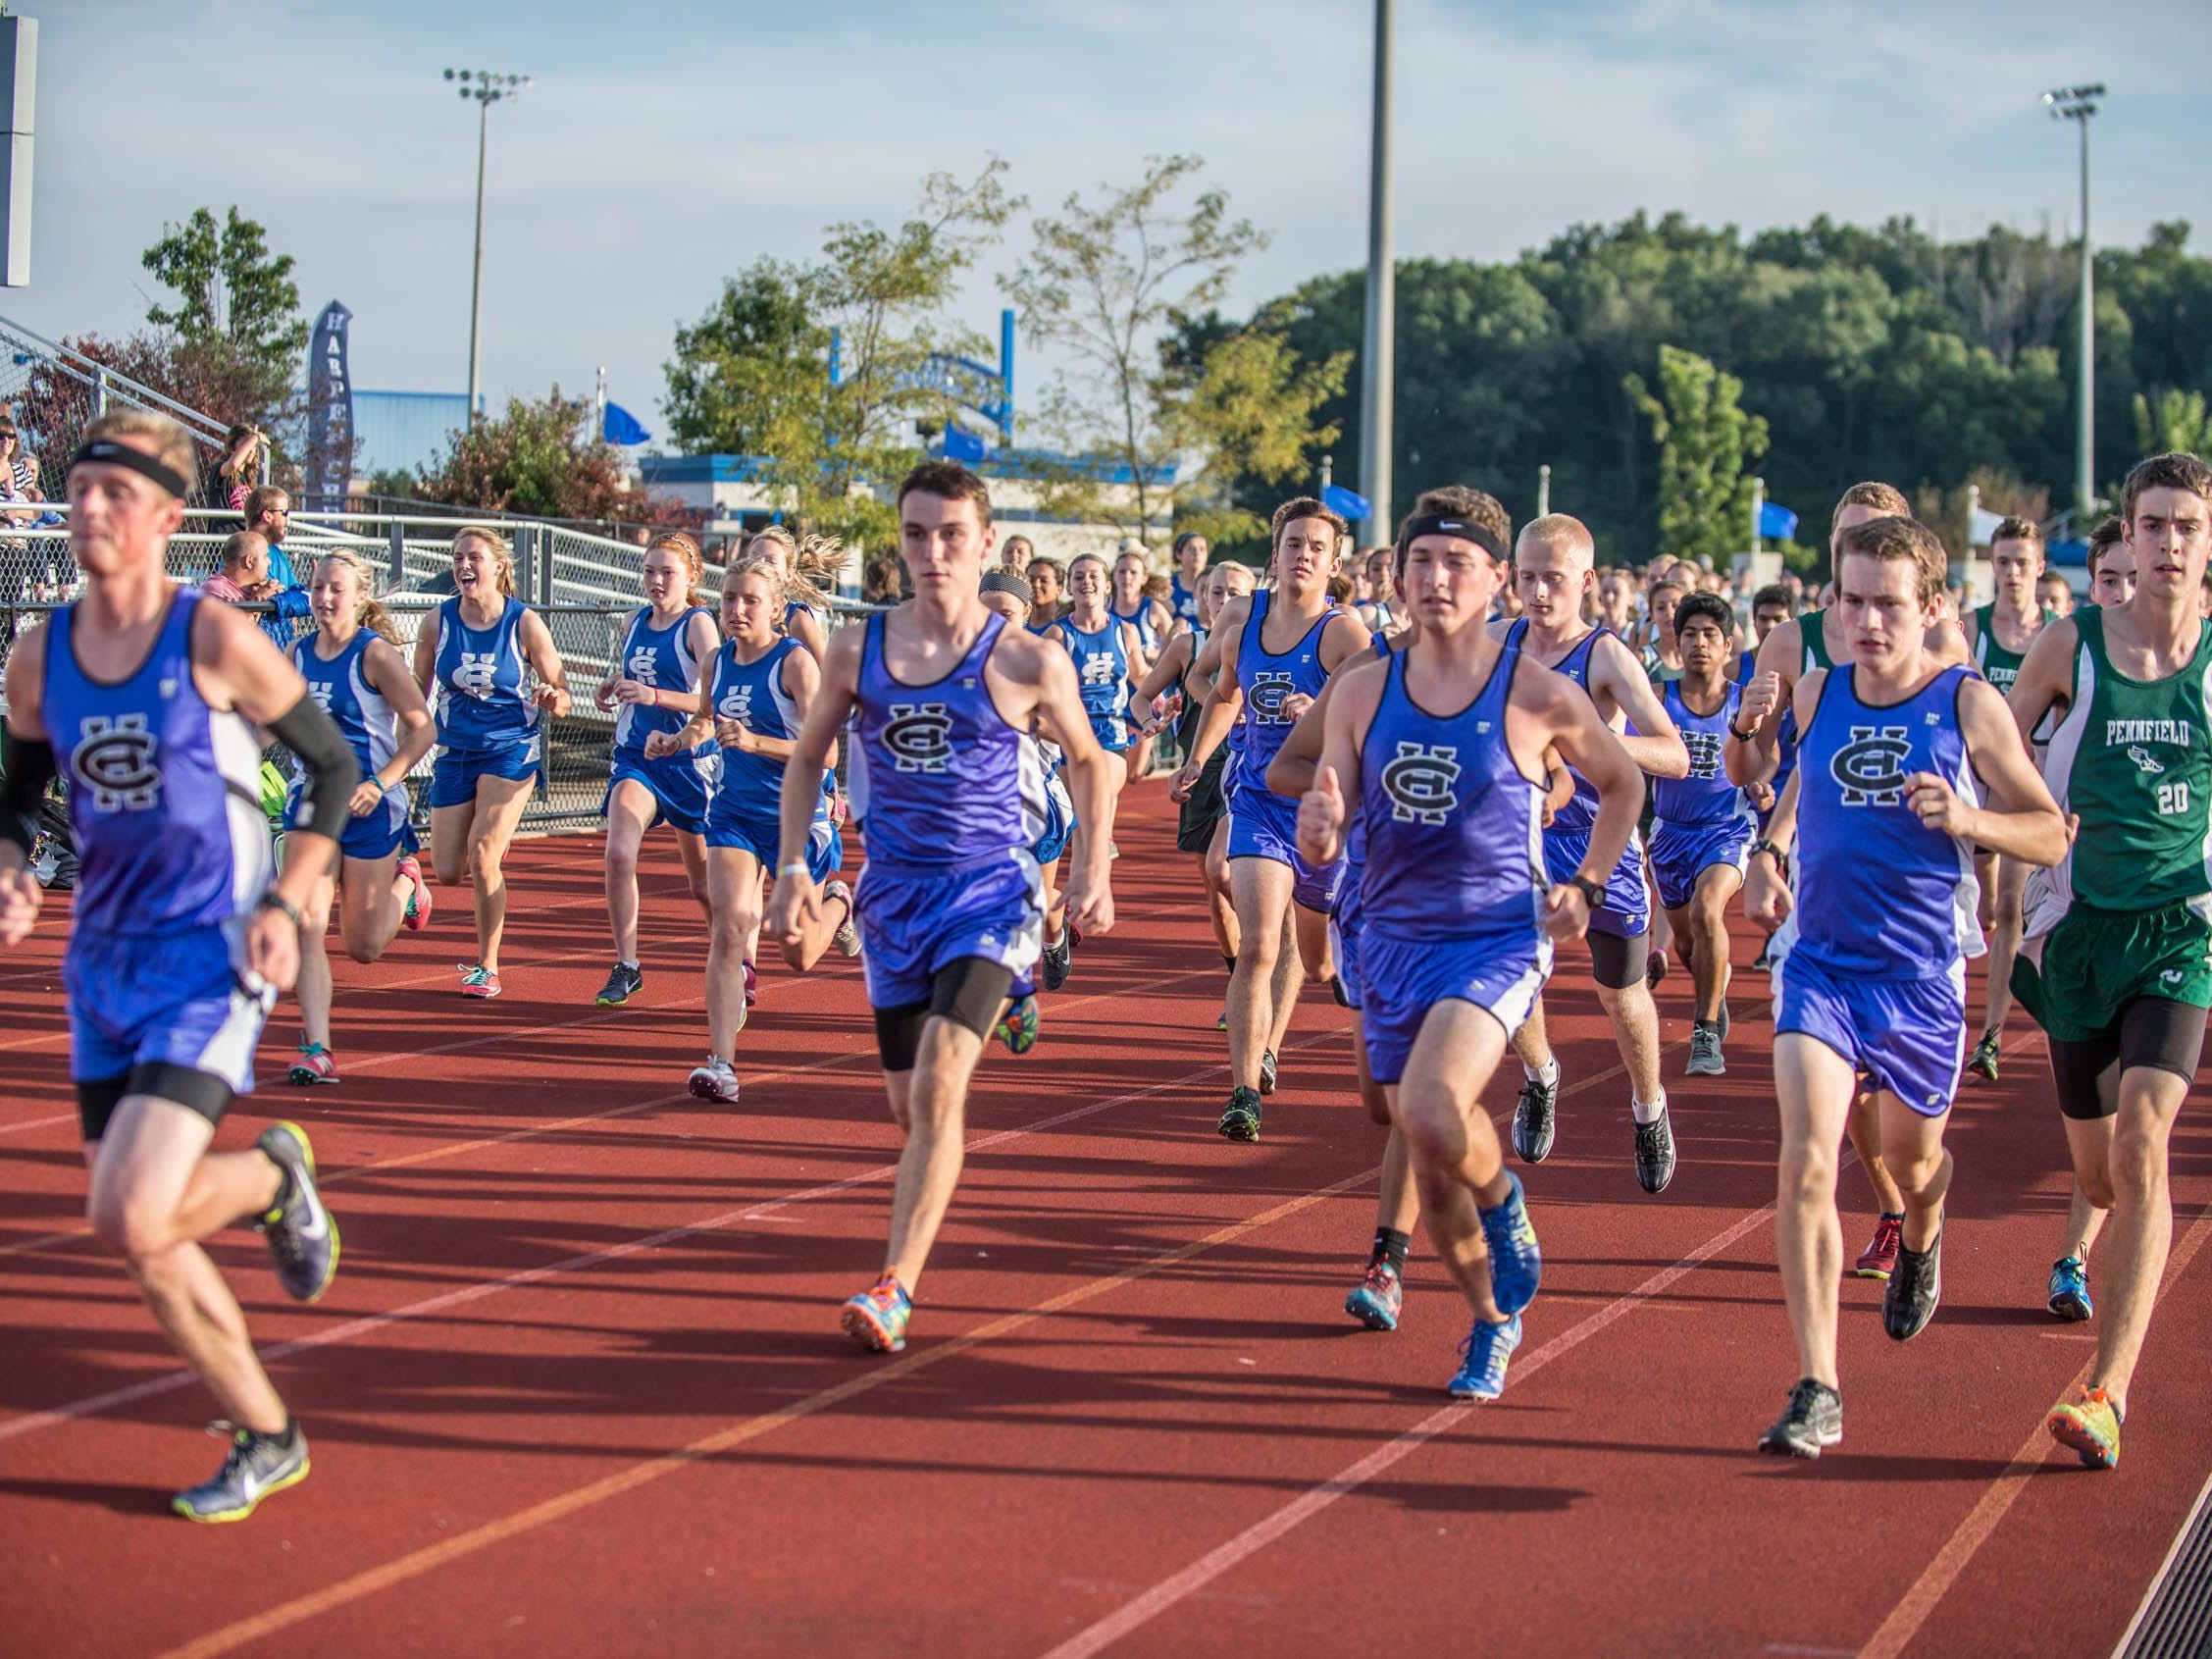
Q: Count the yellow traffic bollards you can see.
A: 0